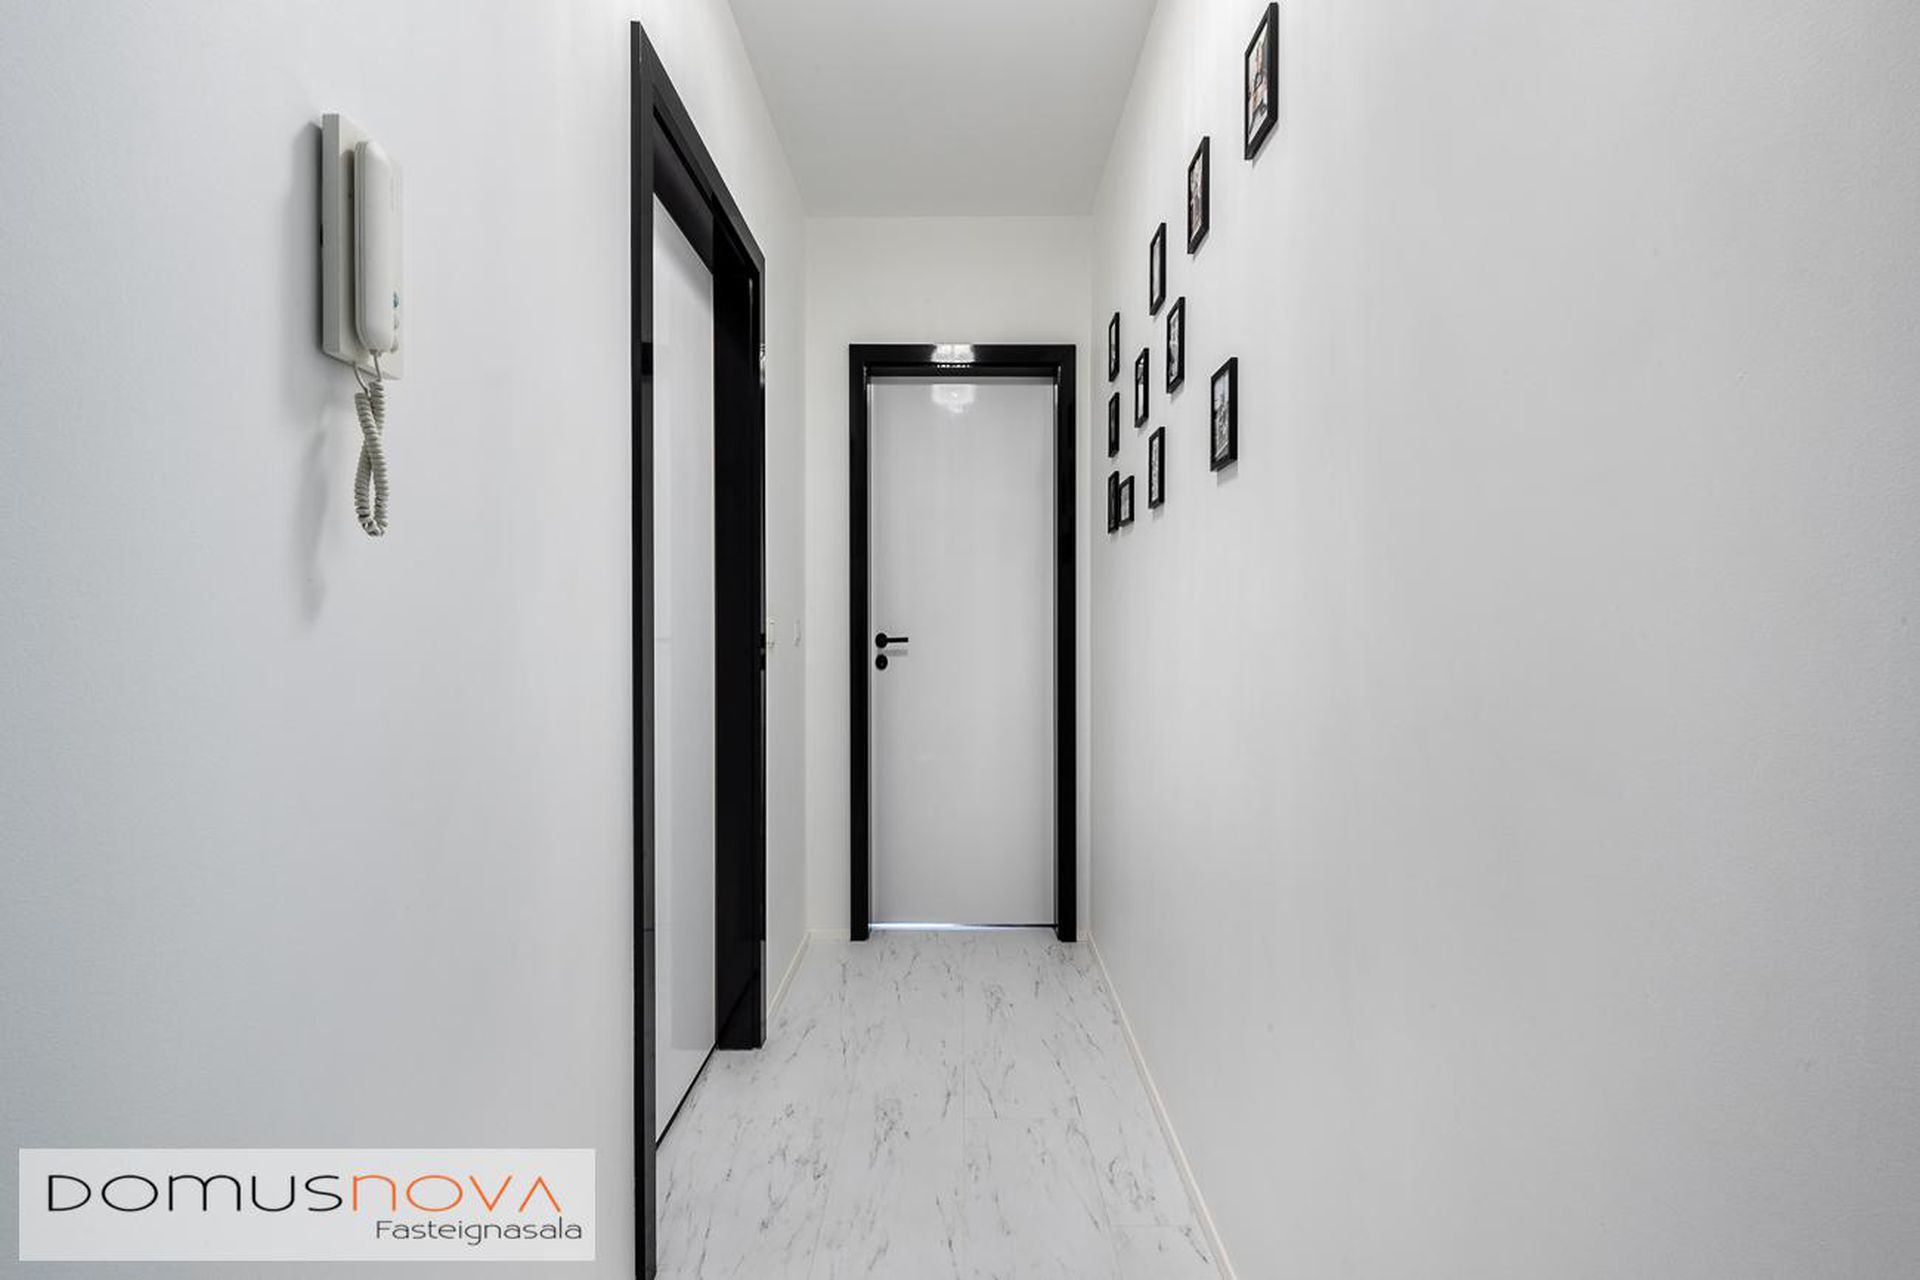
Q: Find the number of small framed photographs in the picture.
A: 11